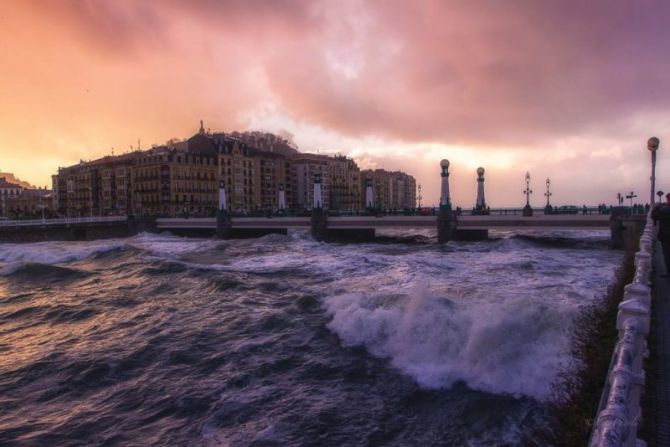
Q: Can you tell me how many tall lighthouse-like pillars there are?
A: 6